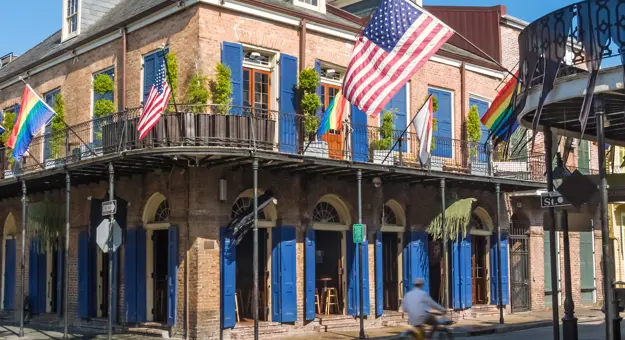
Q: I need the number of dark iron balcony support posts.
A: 9